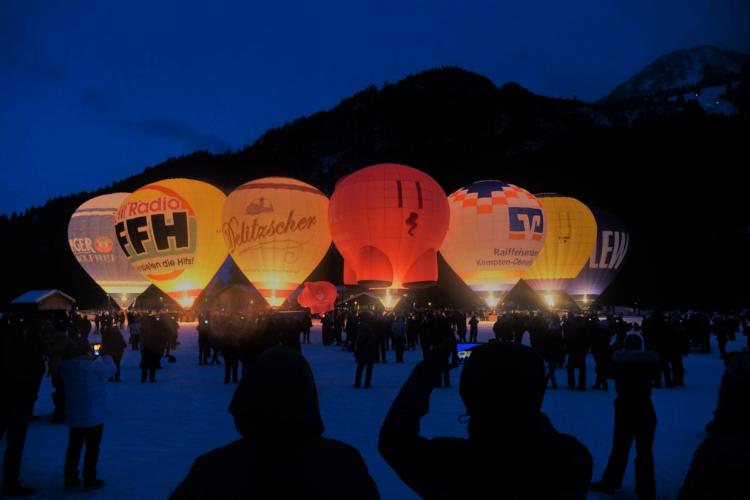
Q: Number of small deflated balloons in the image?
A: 1